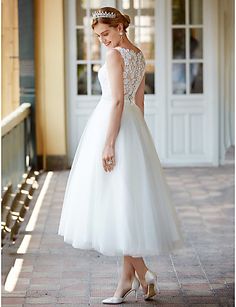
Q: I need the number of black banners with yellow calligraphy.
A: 0